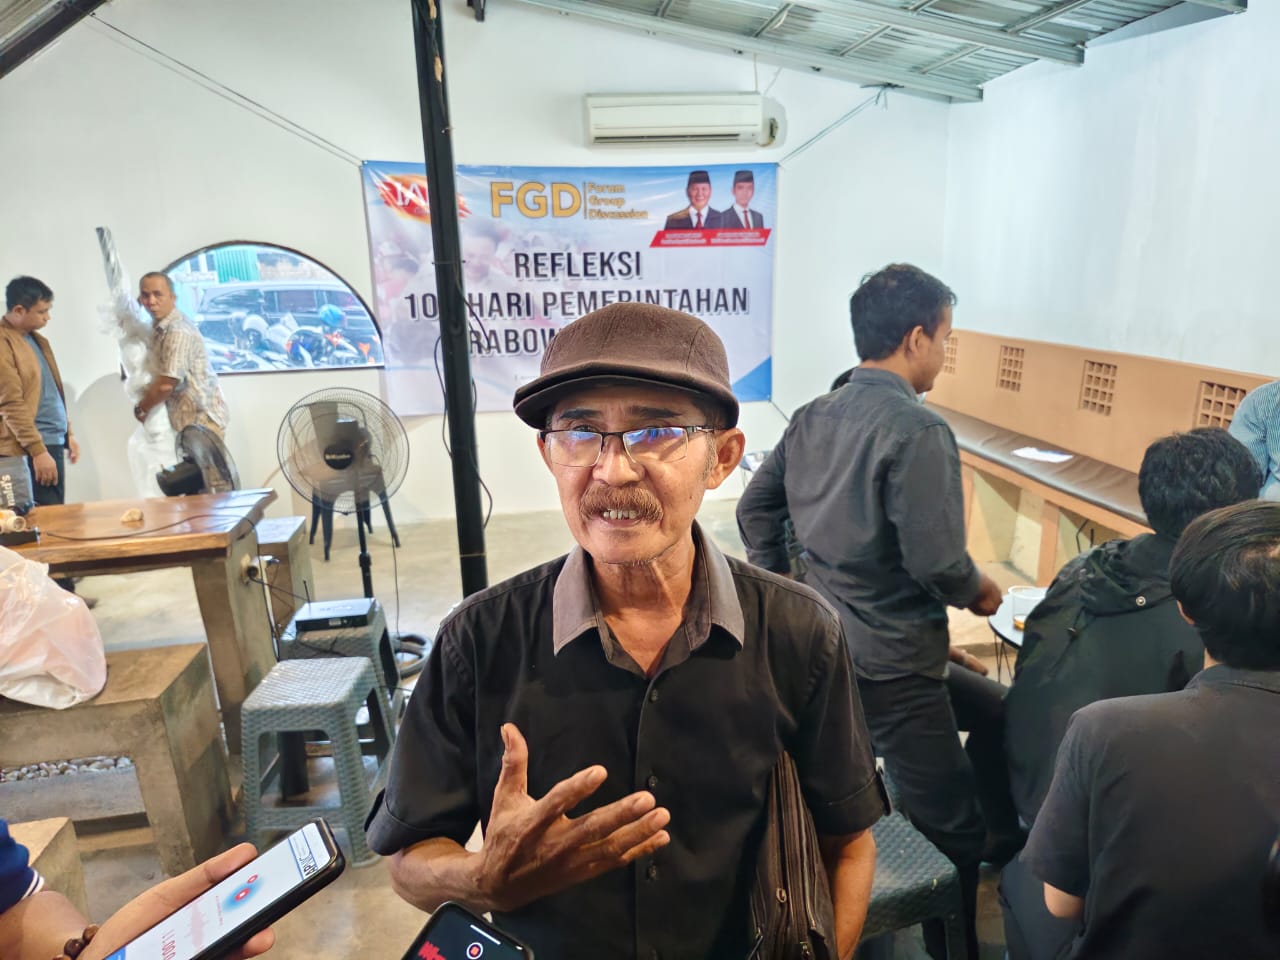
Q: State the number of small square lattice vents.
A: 4